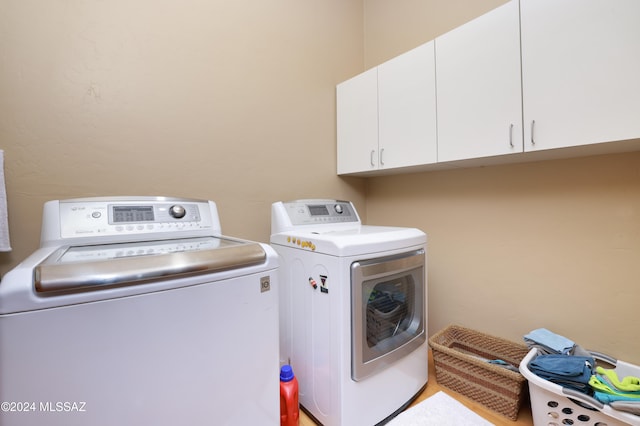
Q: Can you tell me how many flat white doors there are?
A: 4